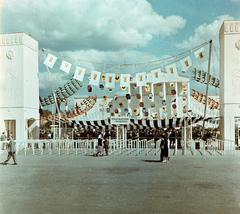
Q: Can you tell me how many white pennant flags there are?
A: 11